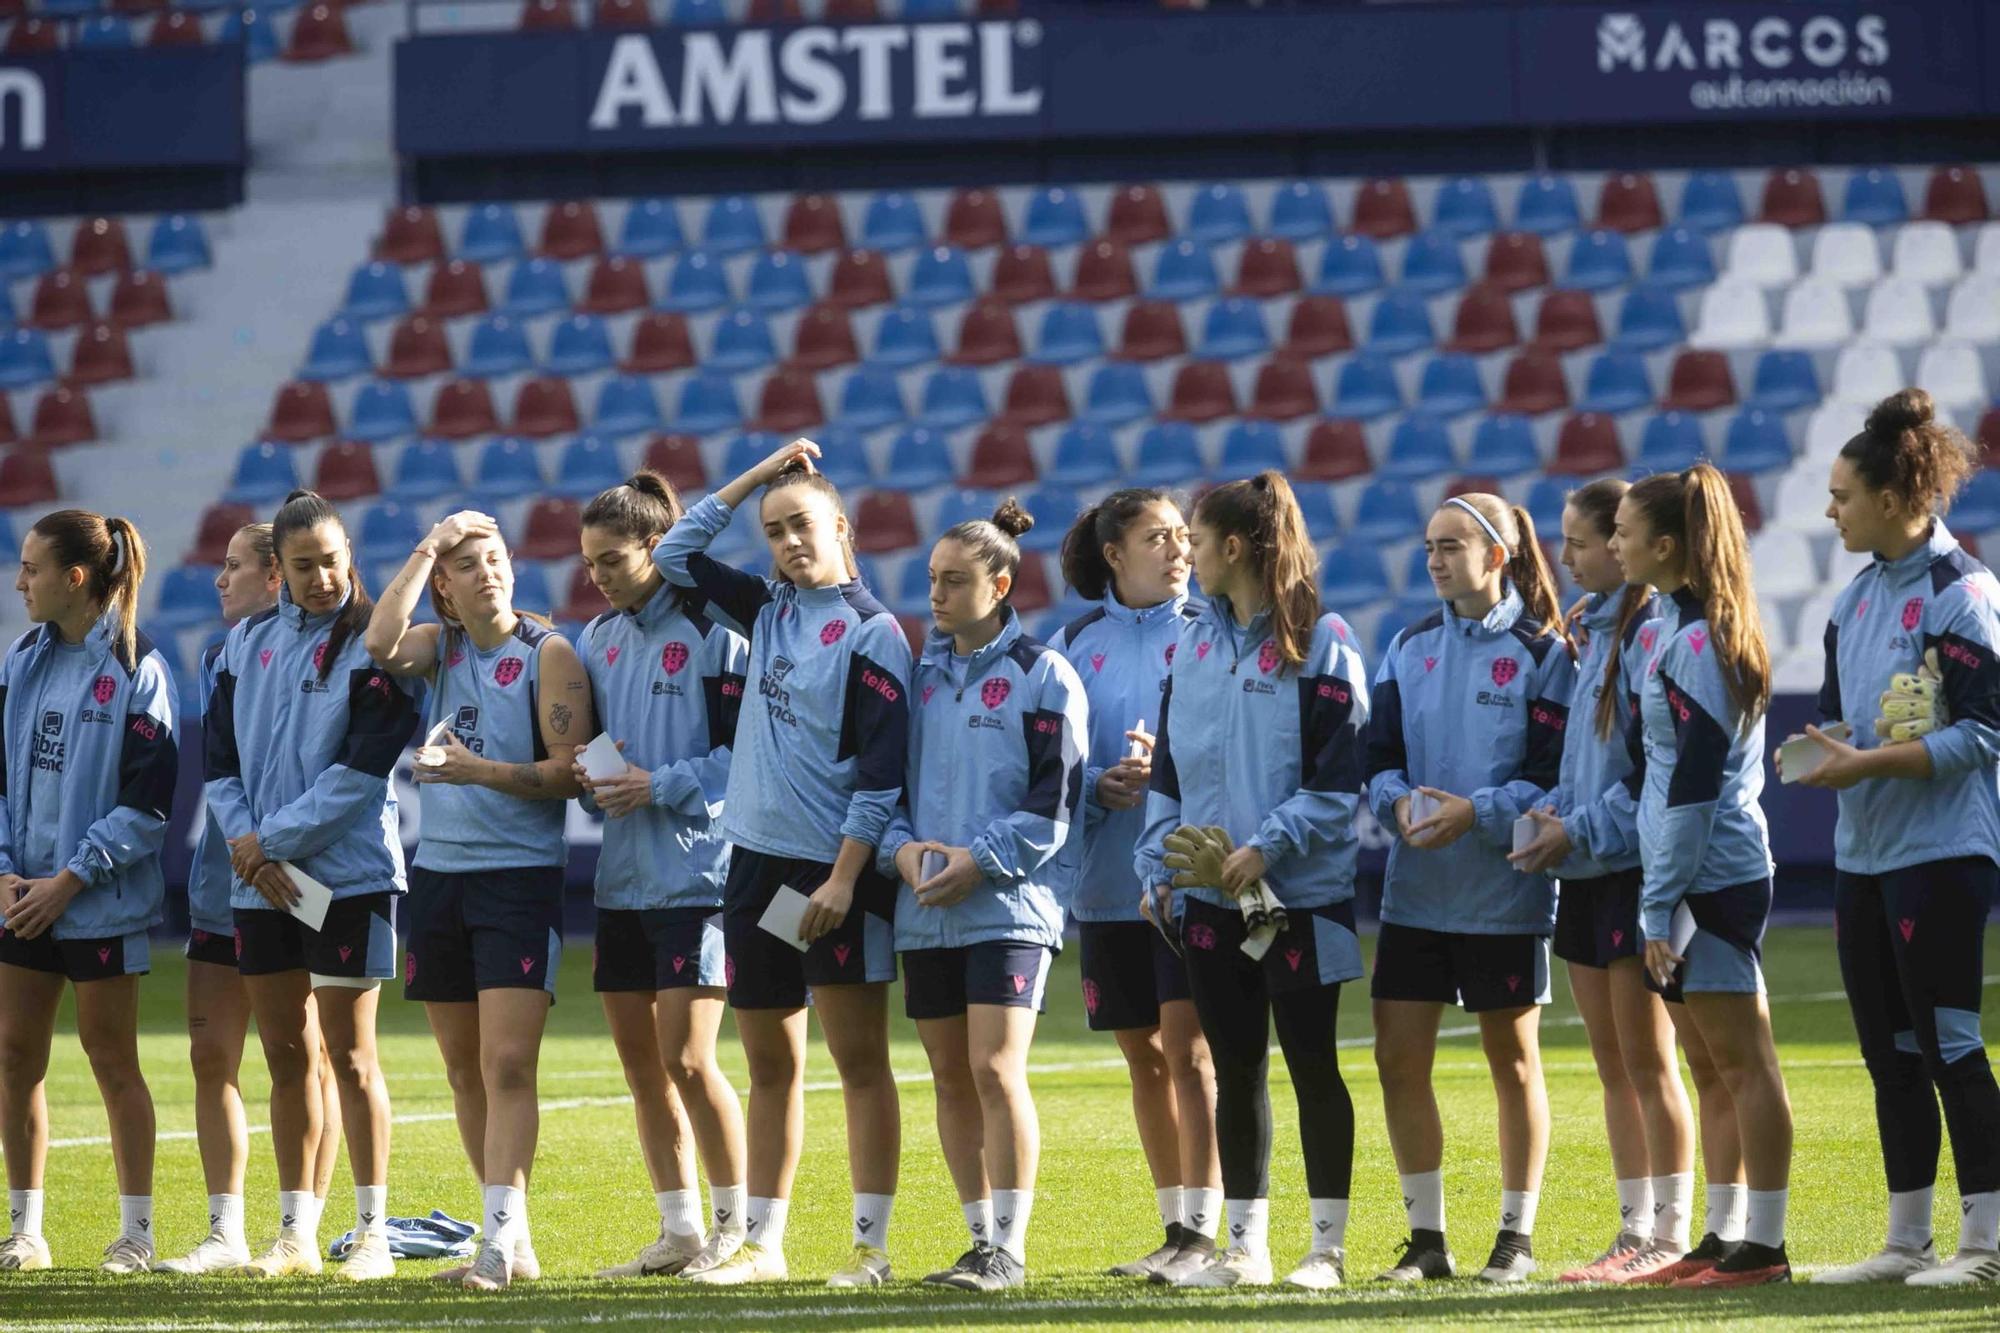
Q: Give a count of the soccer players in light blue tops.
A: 13